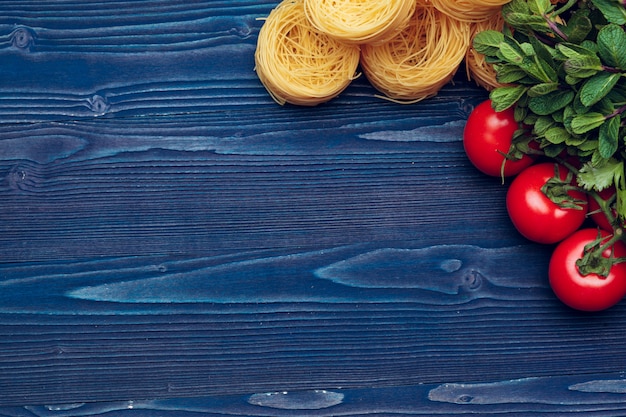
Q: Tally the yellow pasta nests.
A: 5